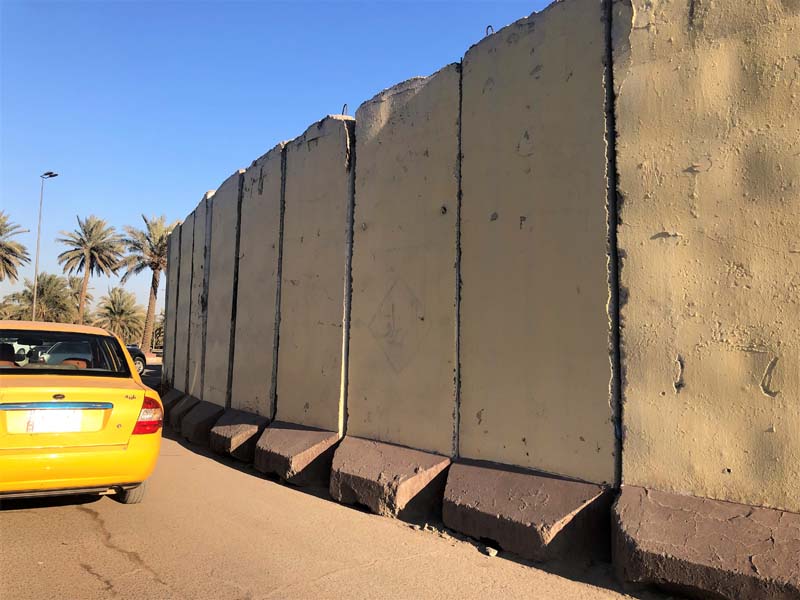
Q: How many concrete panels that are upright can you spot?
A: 9